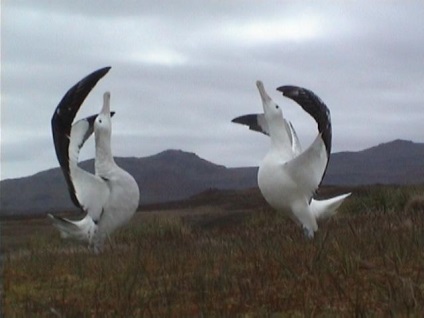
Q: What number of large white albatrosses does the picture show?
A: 2